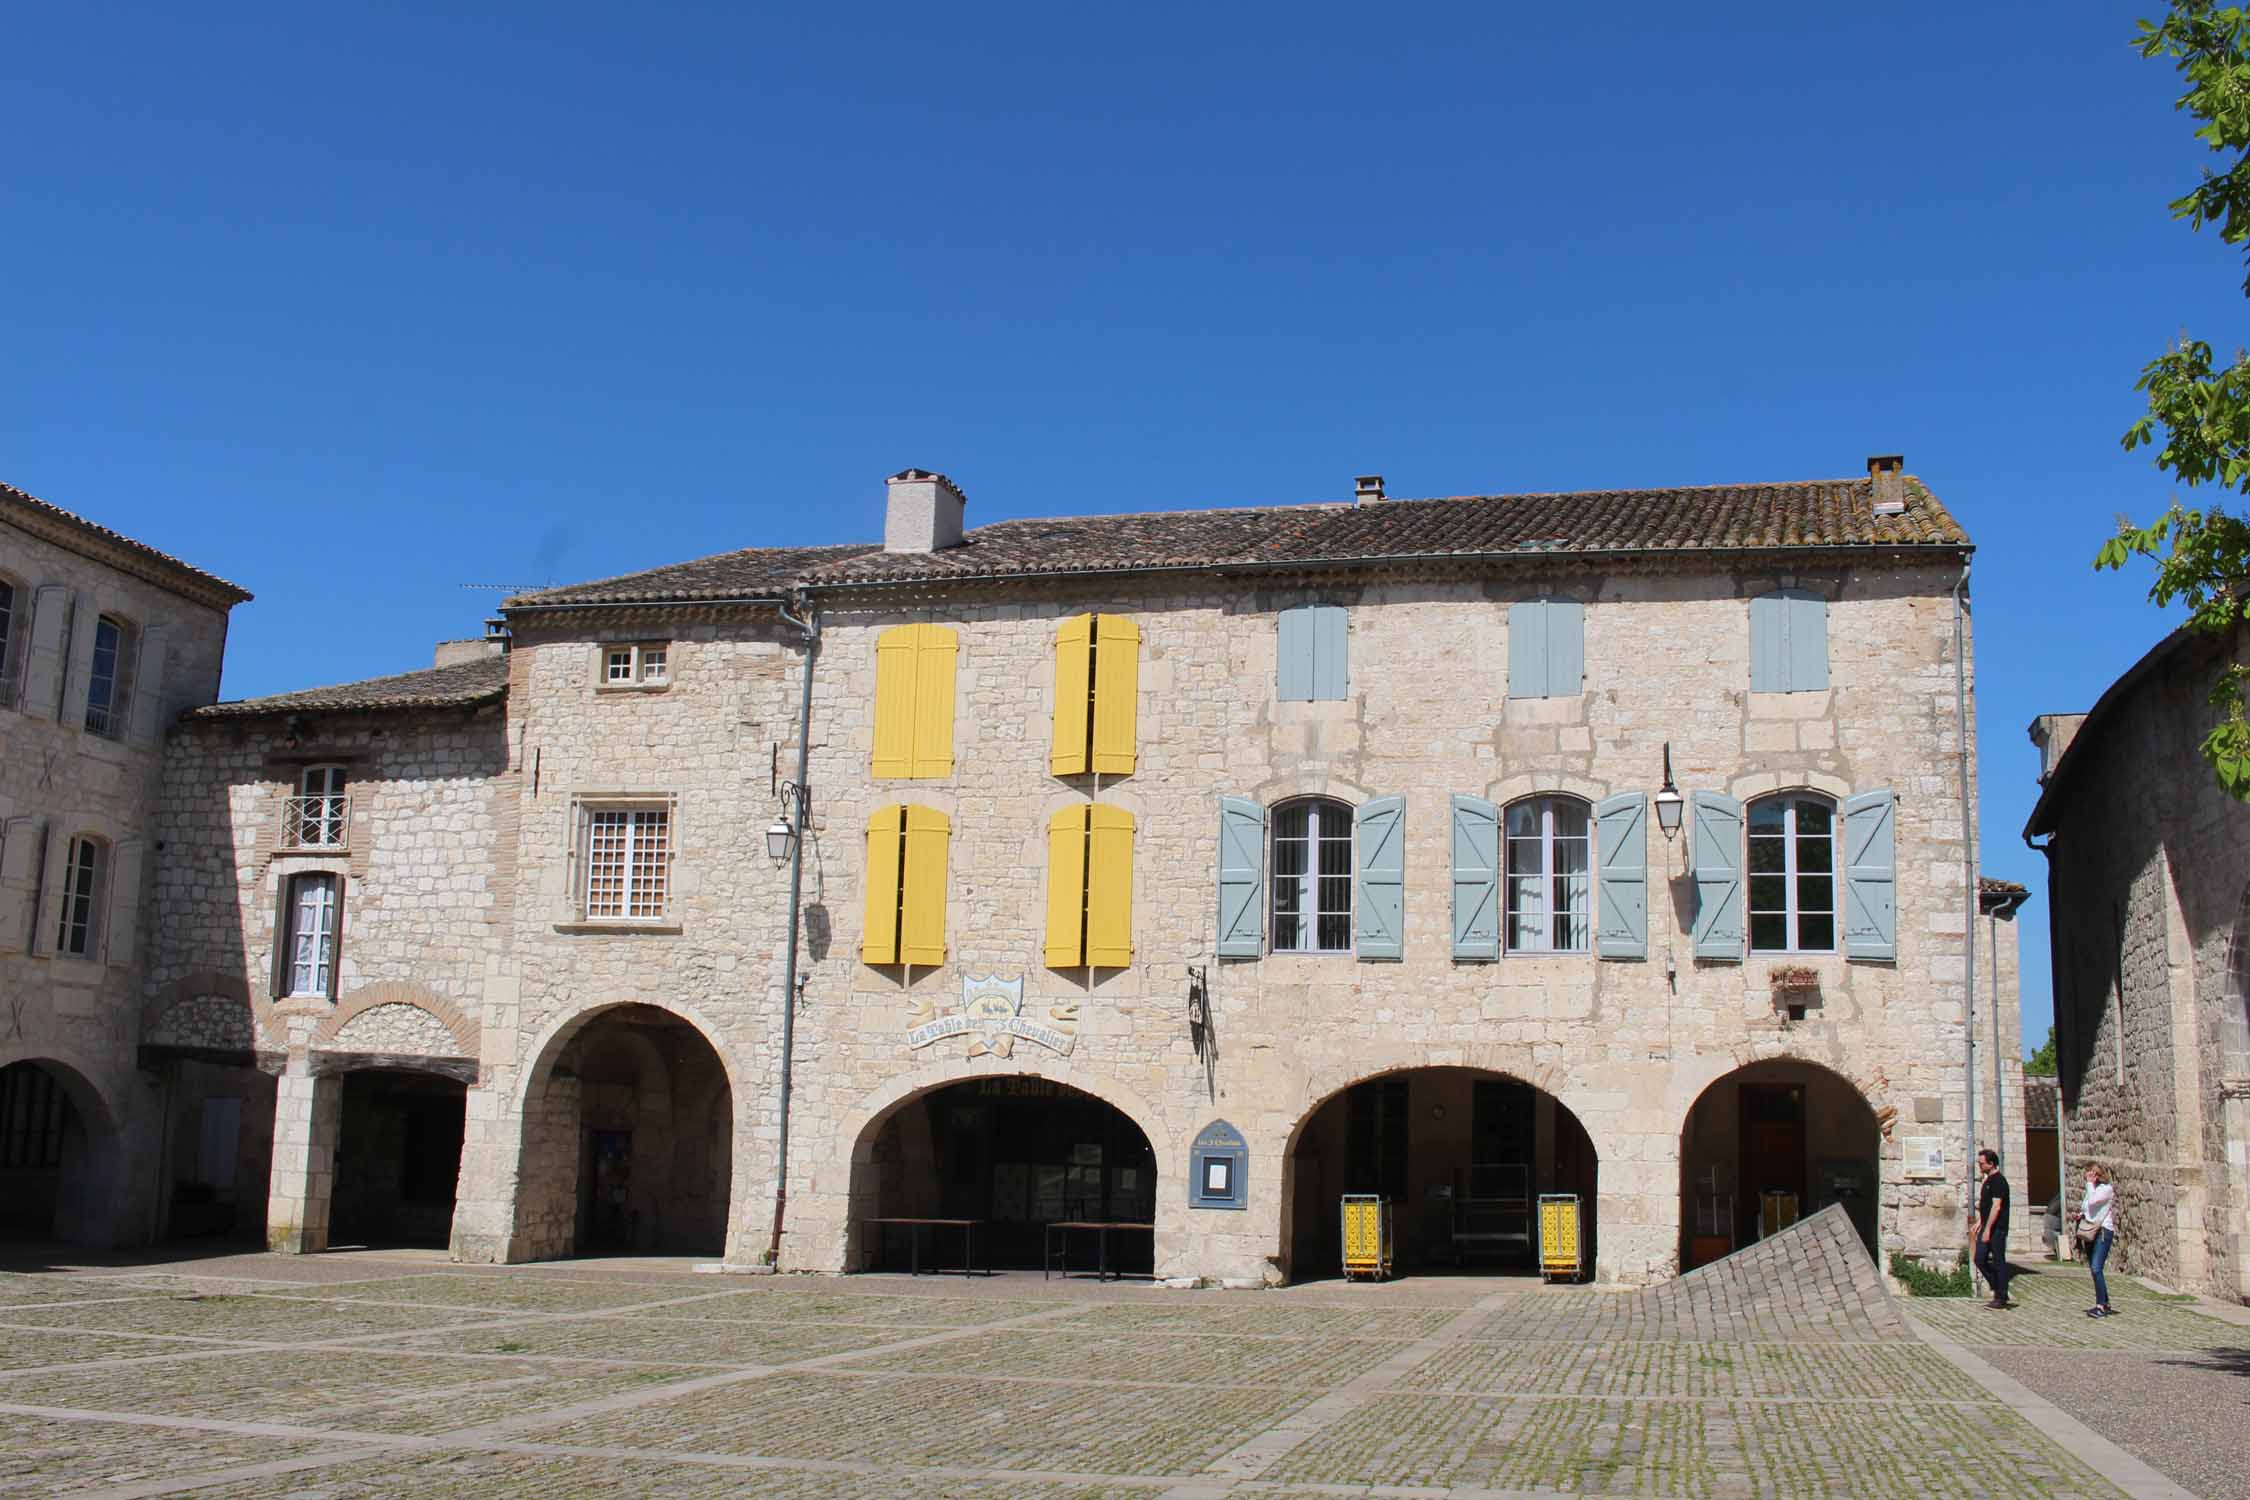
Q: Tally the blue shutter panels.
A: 12